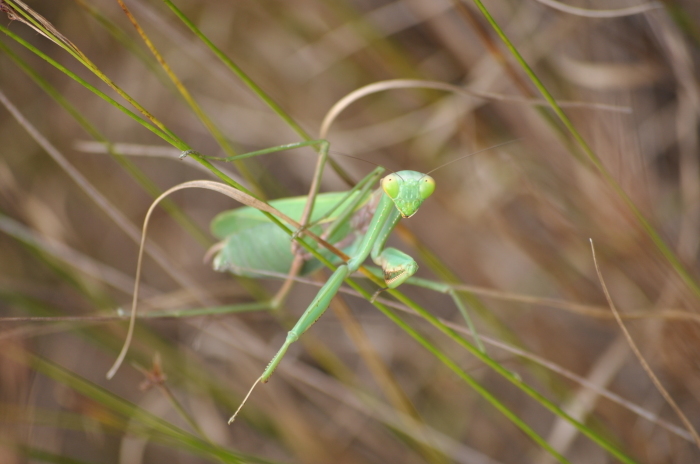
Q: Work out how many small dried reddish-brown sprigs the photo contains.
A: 1